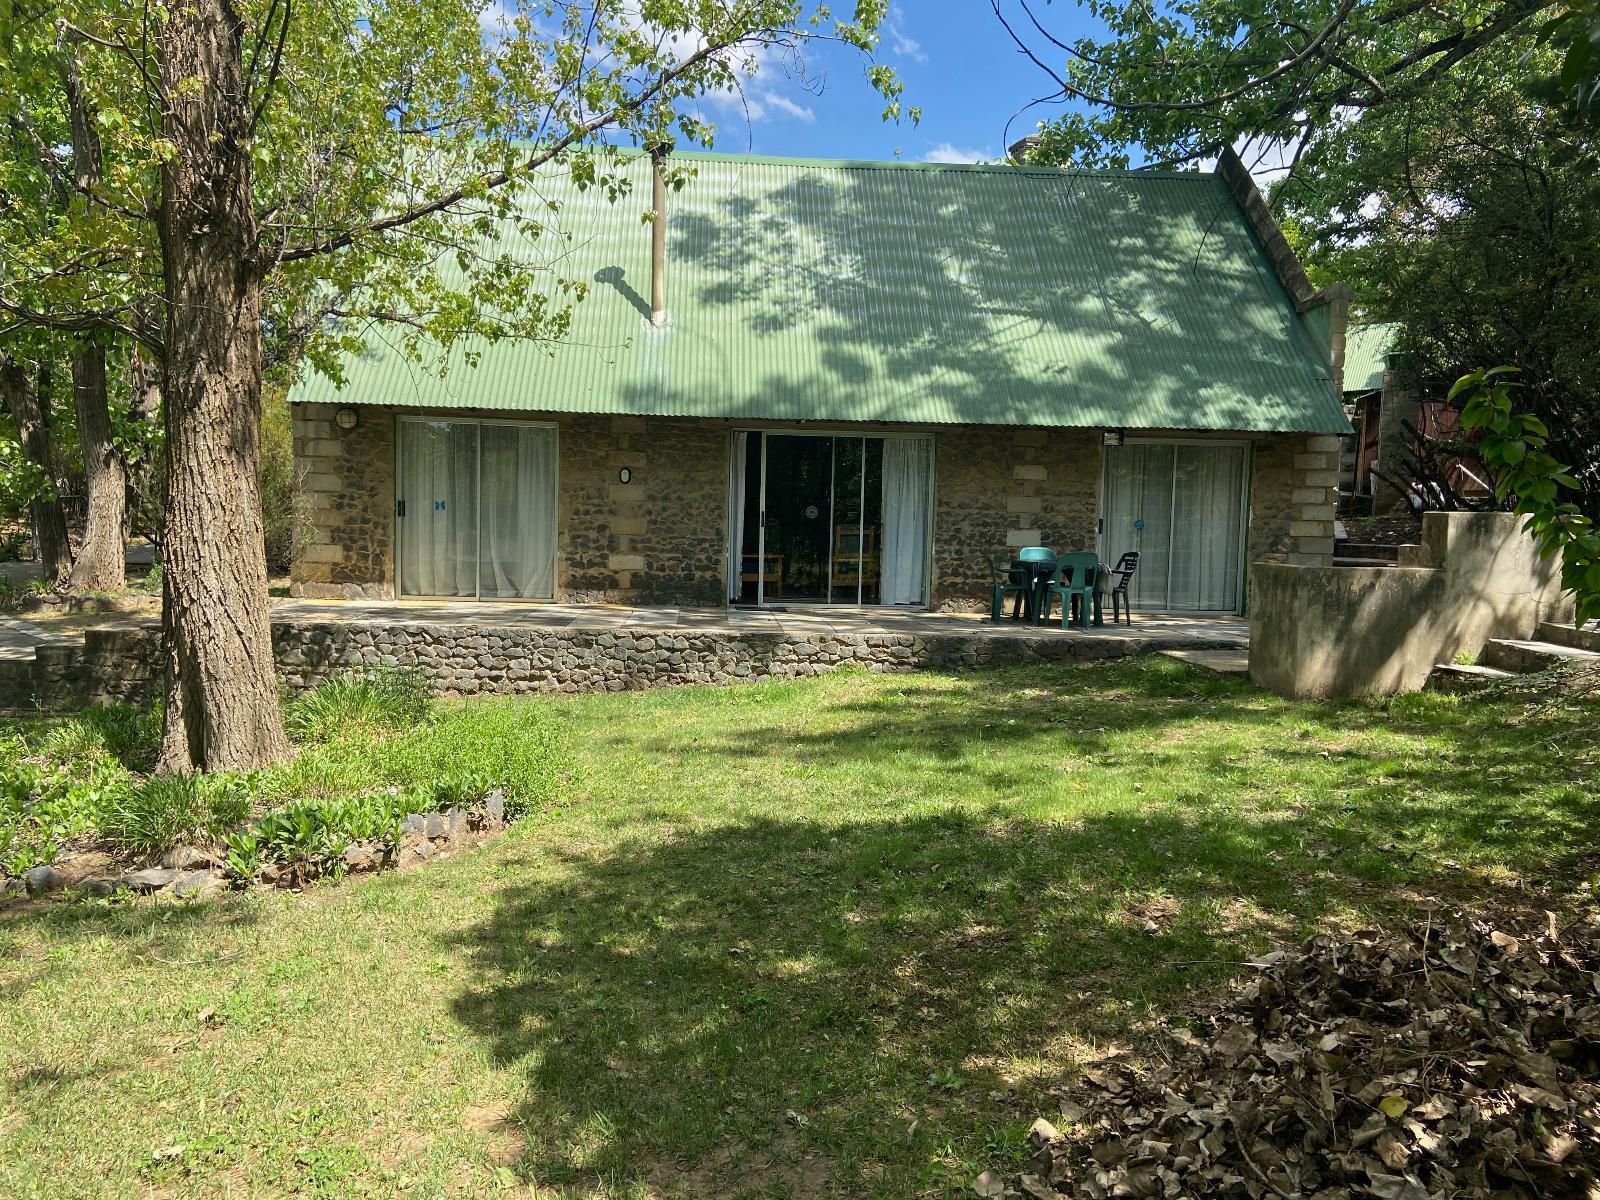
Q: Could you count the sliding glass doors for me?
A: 3